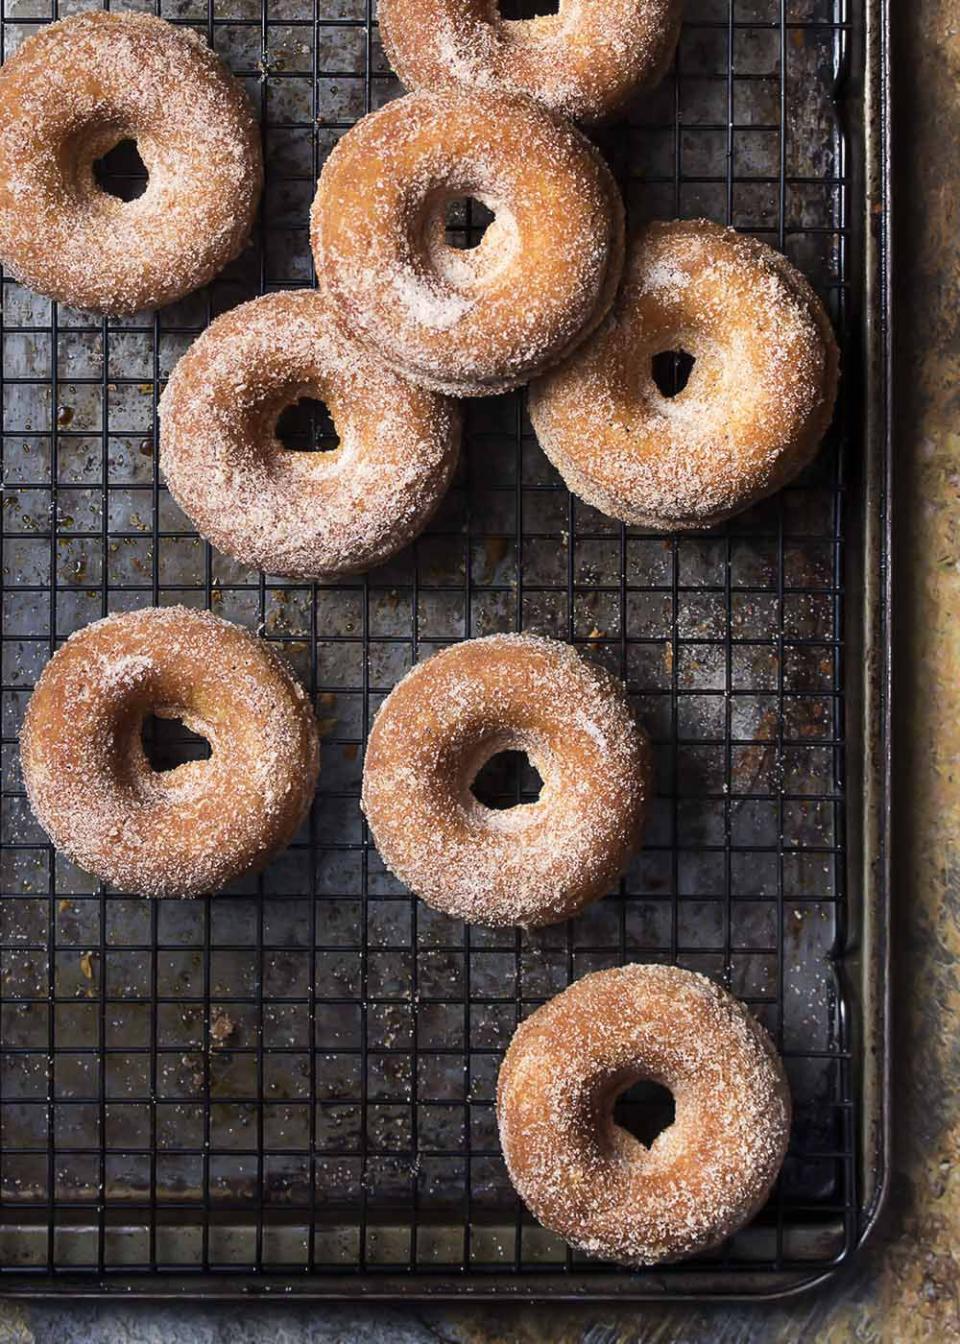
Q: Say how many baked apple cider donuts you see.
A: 8